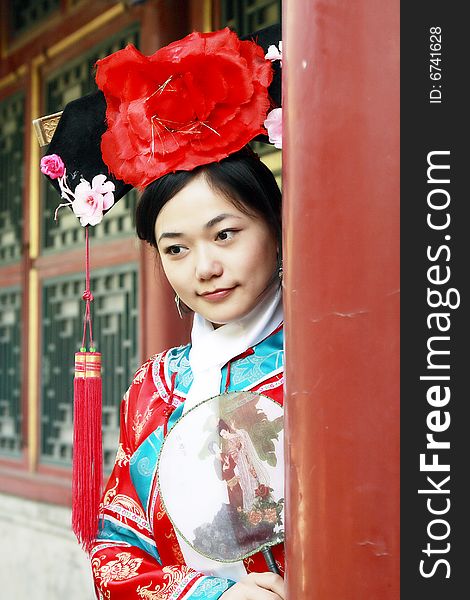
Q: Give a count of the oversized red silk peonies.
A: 1